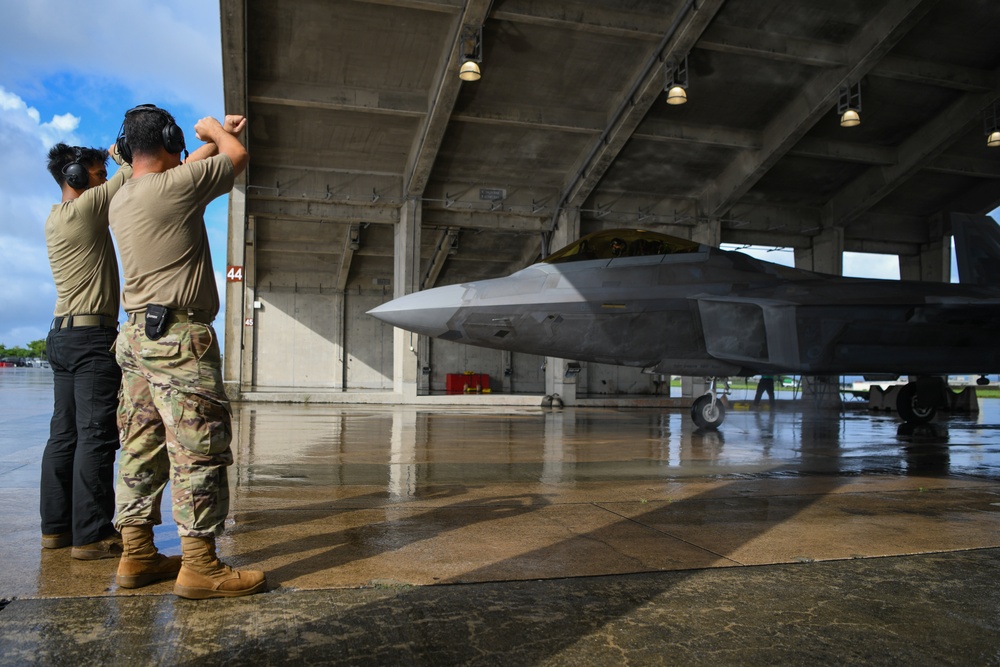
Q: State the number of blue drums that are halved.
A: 0